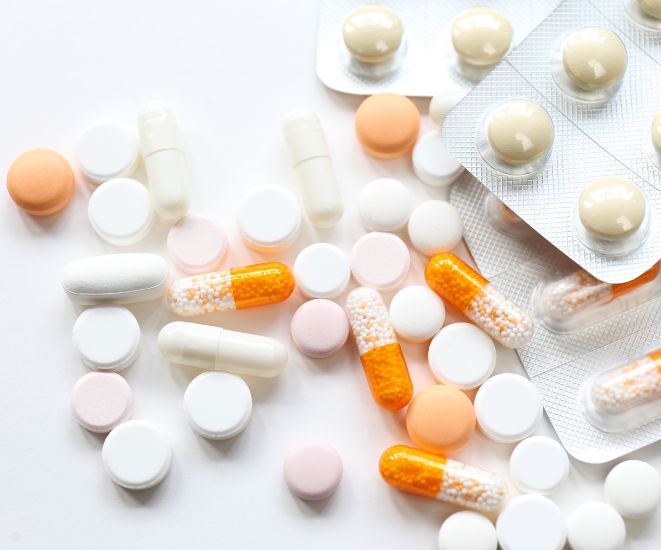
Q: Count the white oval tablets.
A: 1